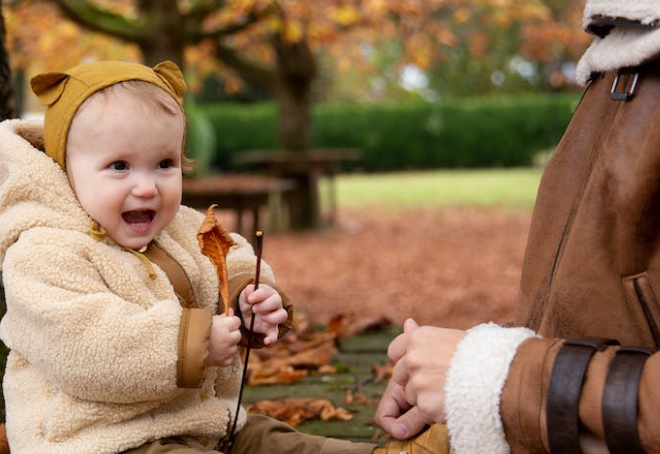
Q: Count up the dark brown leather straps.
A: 2